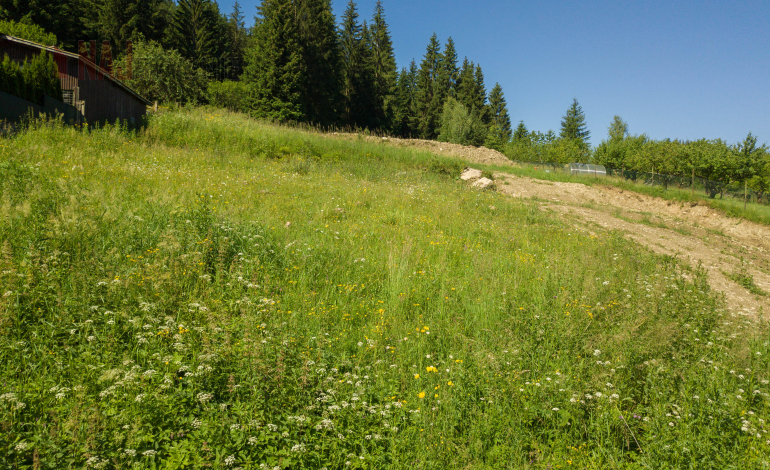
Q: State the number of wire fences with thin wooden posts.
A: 1